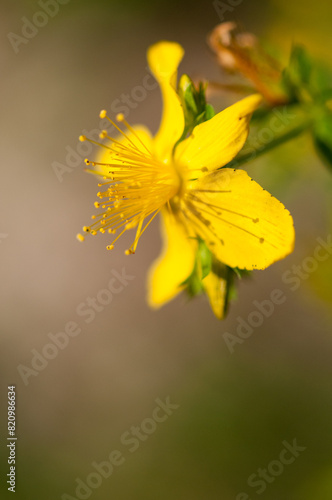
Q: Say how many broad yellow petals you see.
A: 5